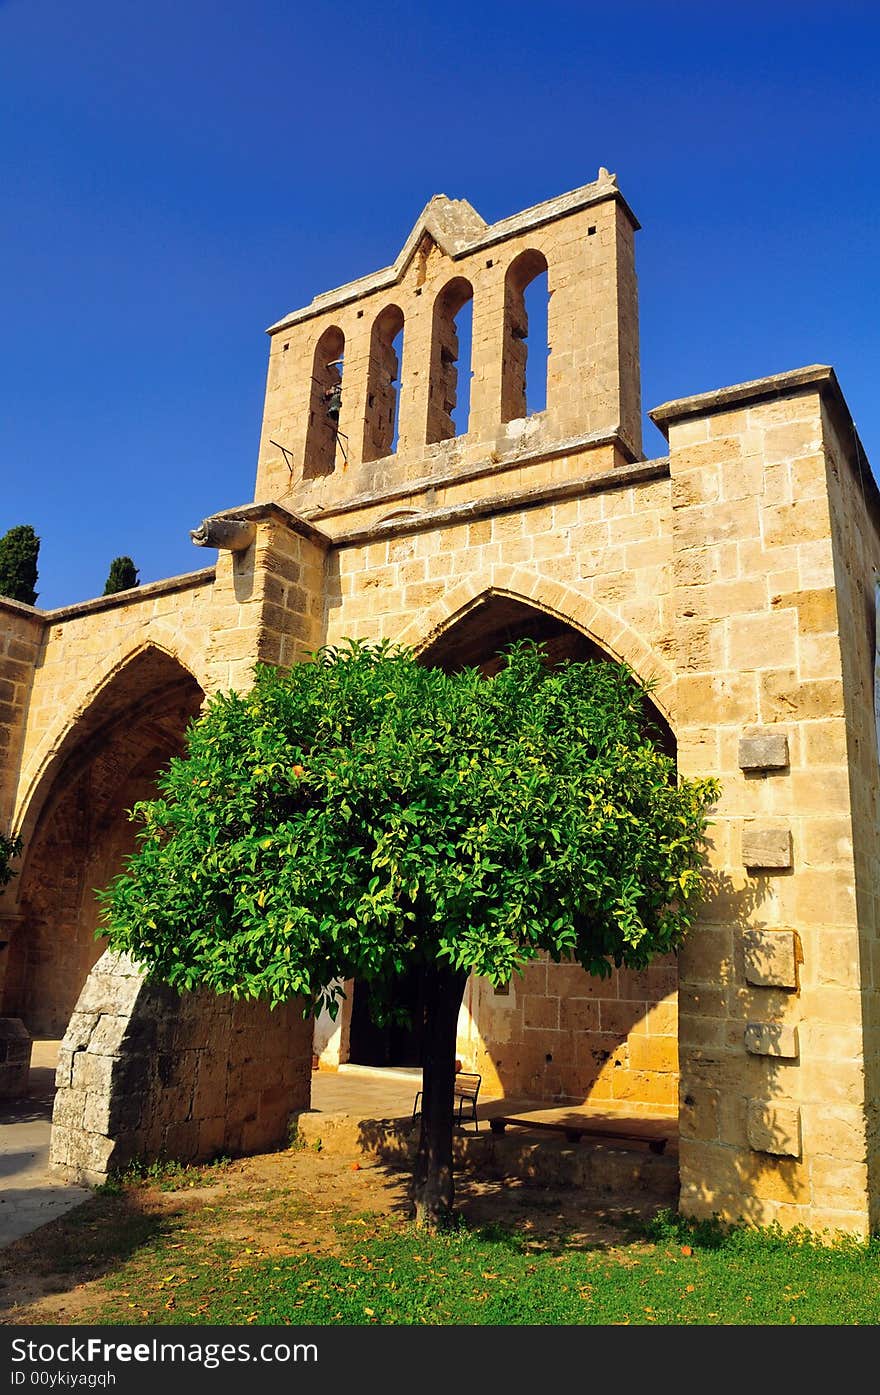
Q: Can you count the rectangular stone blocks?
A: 5